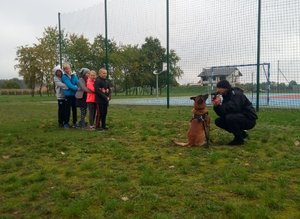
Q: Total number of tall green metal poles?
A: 4